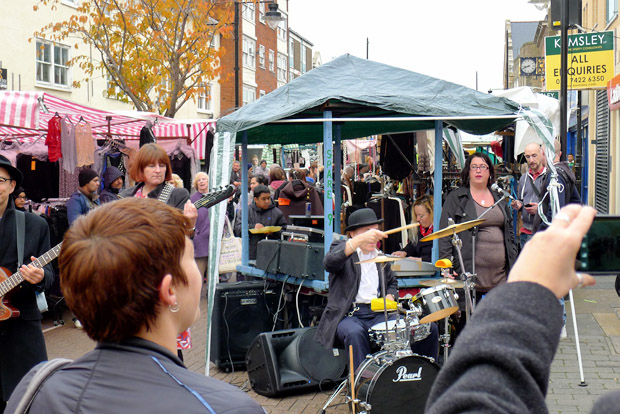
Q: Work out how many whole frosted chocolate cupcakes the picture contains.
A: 0